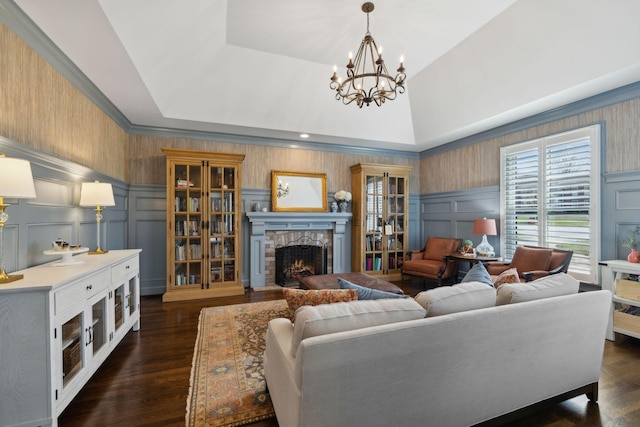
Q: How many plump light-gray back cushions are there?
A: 3